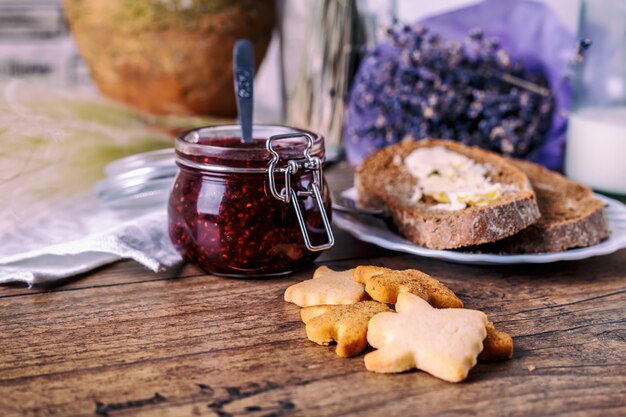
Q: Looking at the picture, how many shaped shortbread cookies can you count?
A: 5